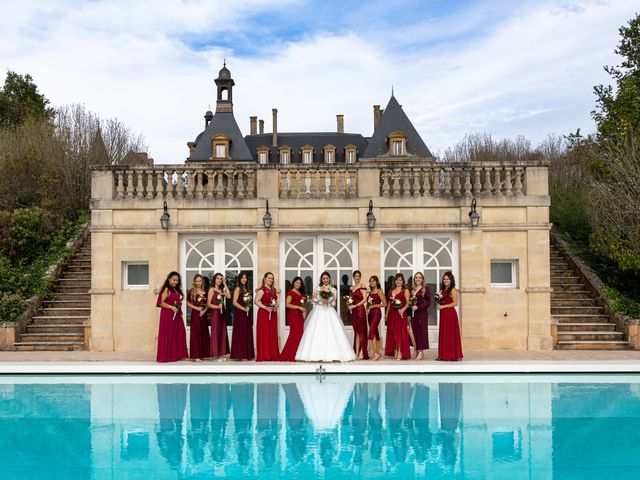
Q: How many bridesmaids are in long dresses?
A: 10